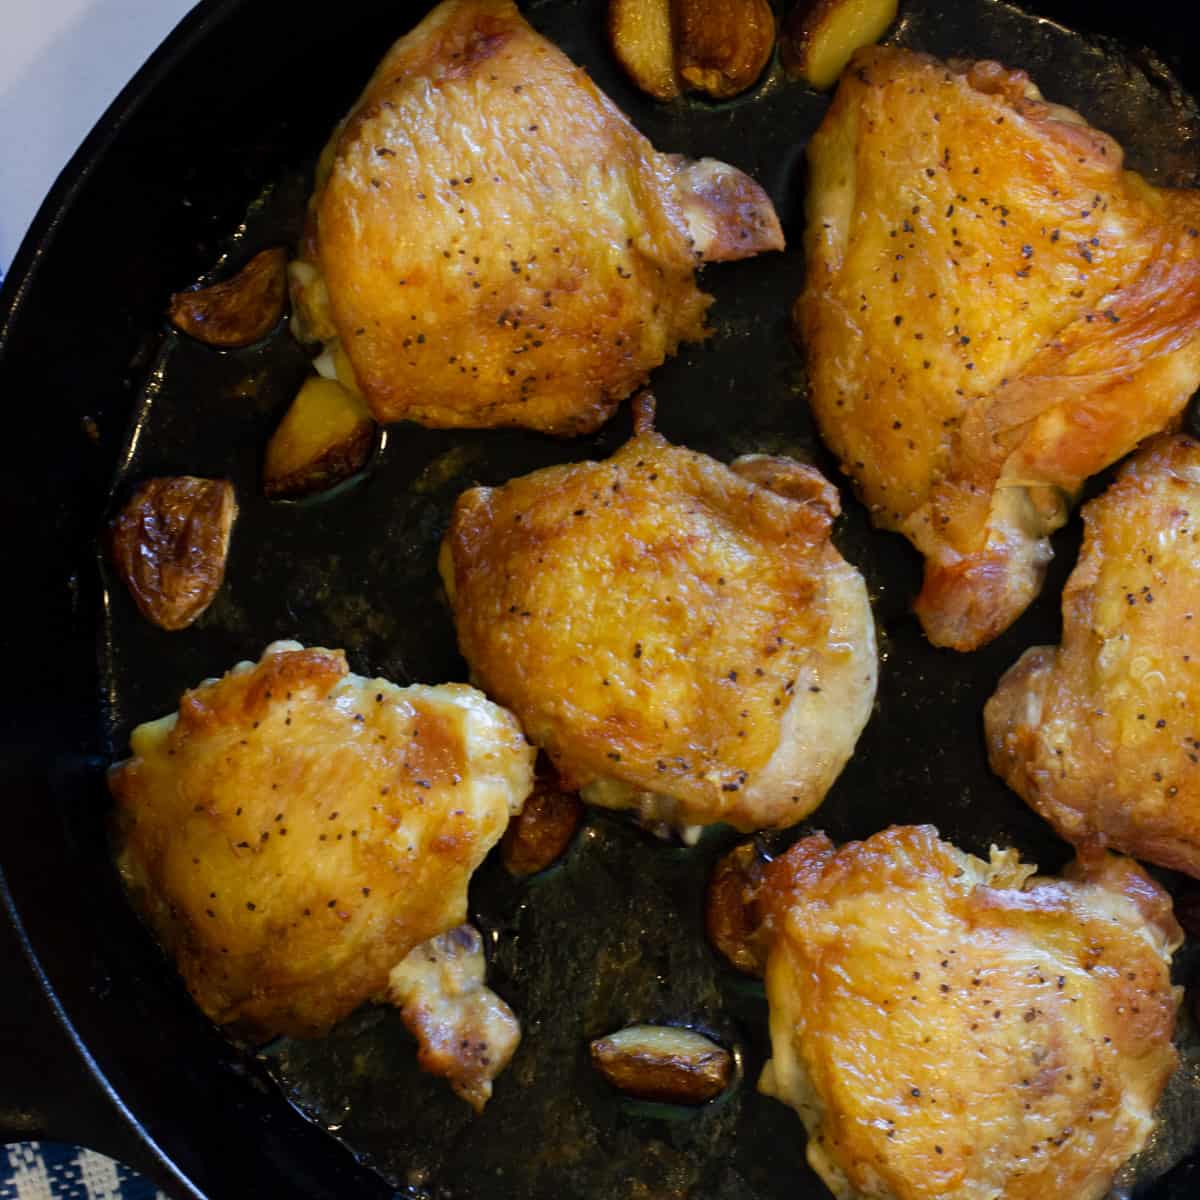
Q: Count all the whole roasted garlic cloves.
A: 9